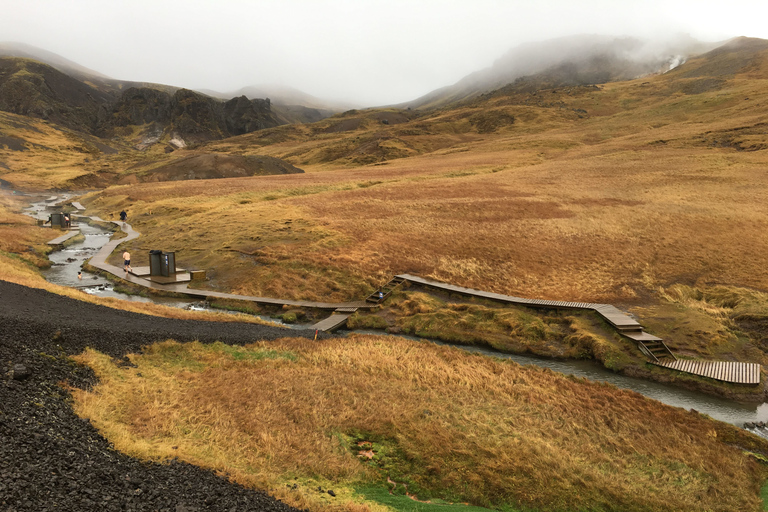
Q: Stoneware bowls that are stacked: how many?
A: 0